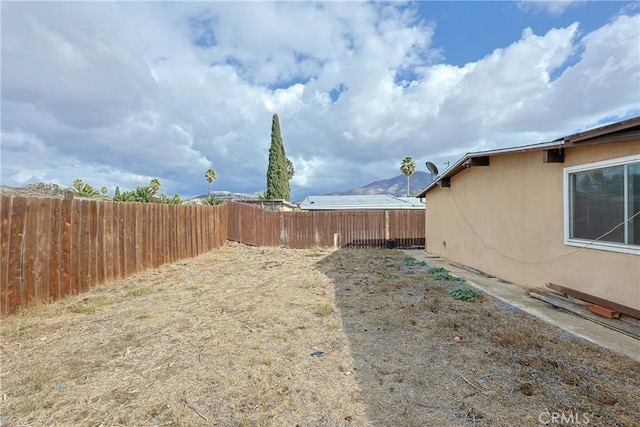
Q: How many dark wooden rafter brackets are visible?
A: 3